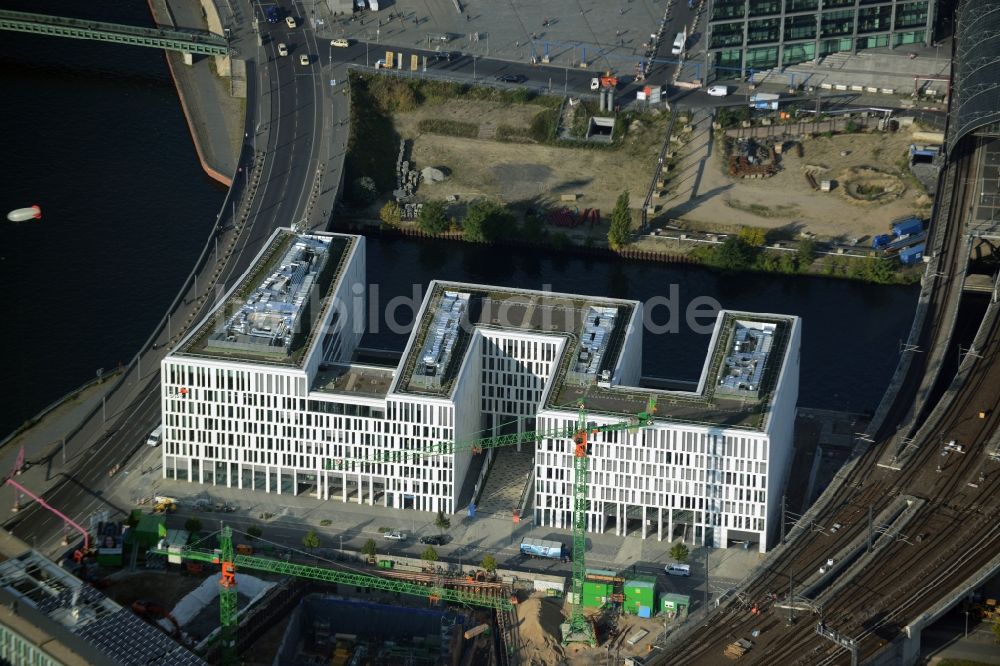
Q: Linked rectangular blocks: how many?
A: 4